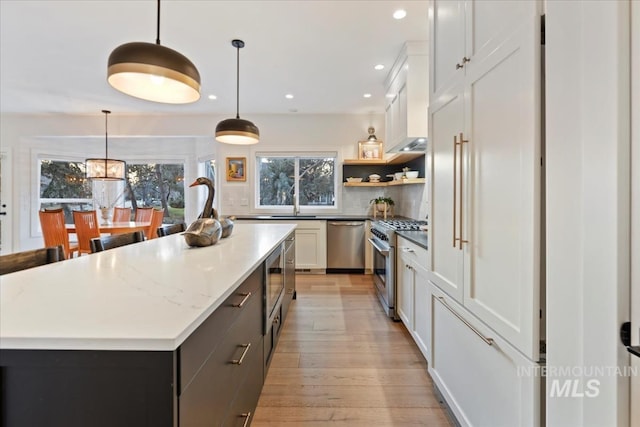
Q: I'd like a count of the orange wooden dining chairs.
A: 5